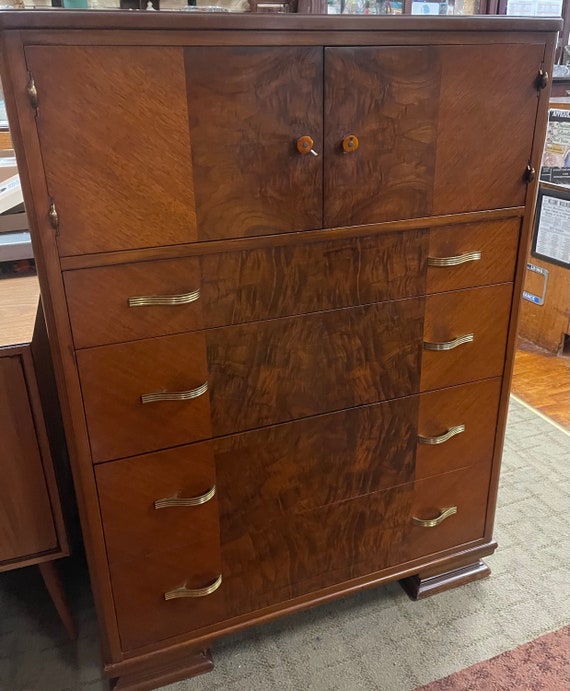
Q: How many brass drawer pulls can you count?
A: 8